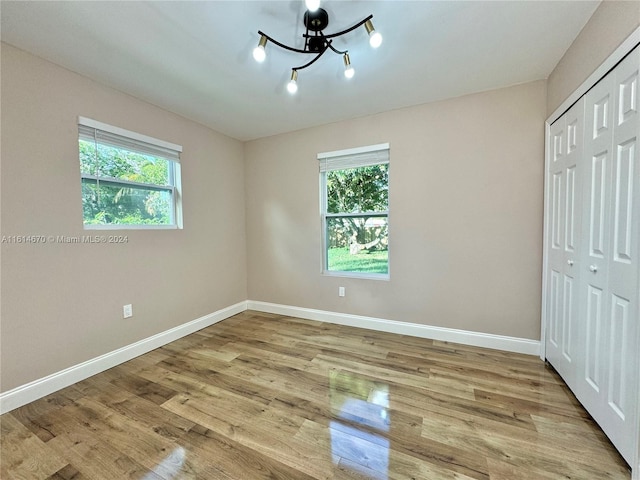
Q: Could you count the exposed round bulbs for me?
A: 5